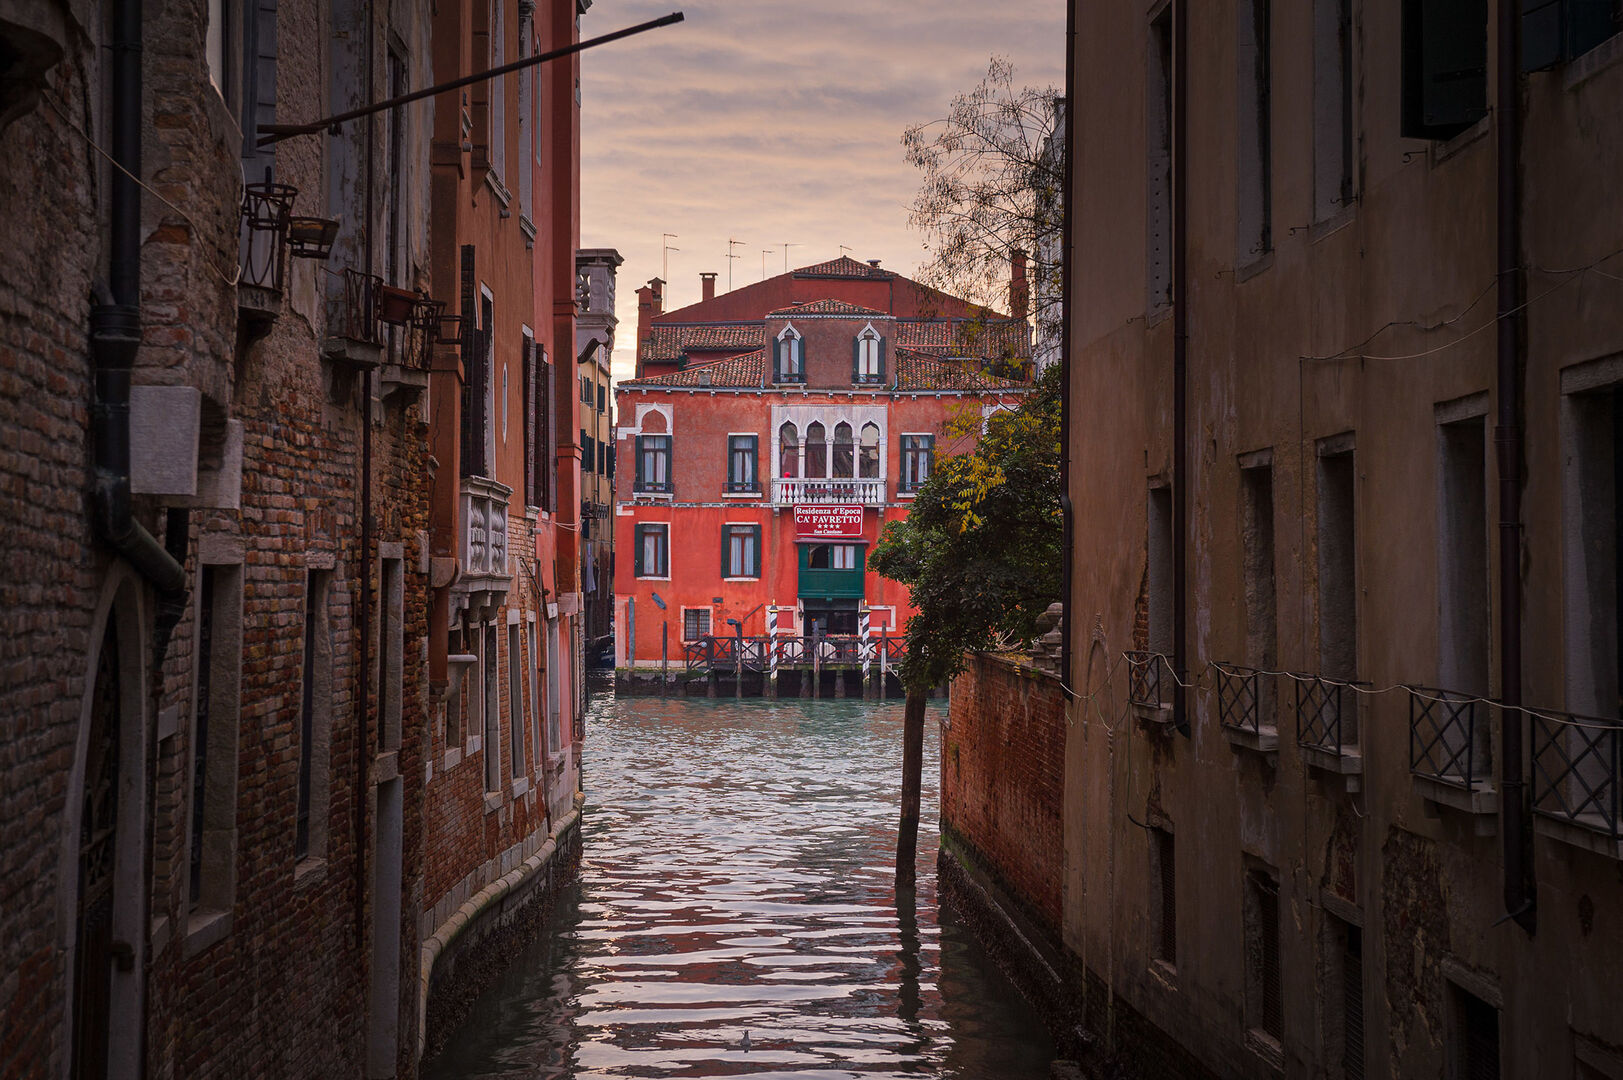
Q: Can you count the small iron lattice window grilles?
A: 5